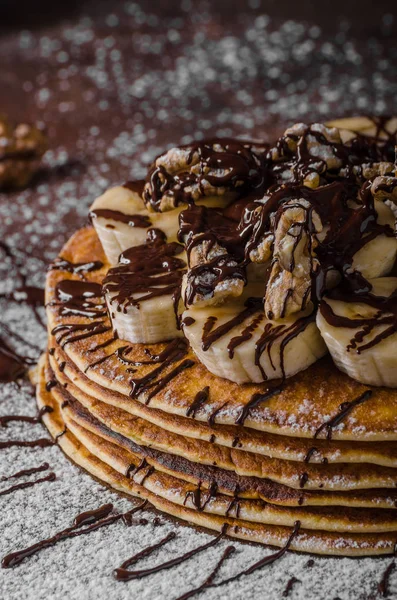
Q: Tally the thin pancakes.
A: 6